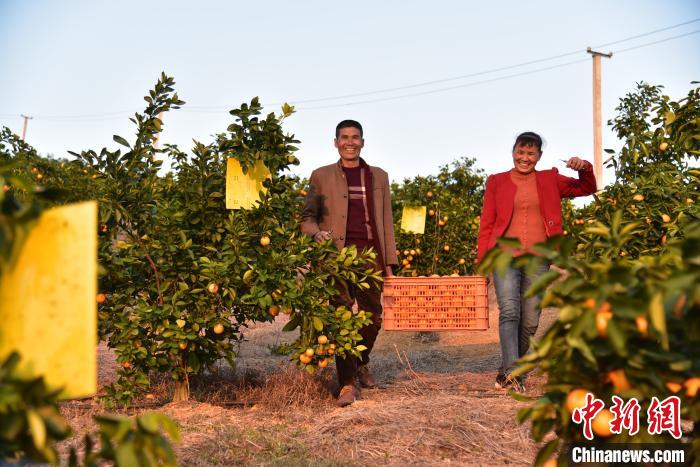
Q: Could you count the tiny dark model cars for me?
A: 0